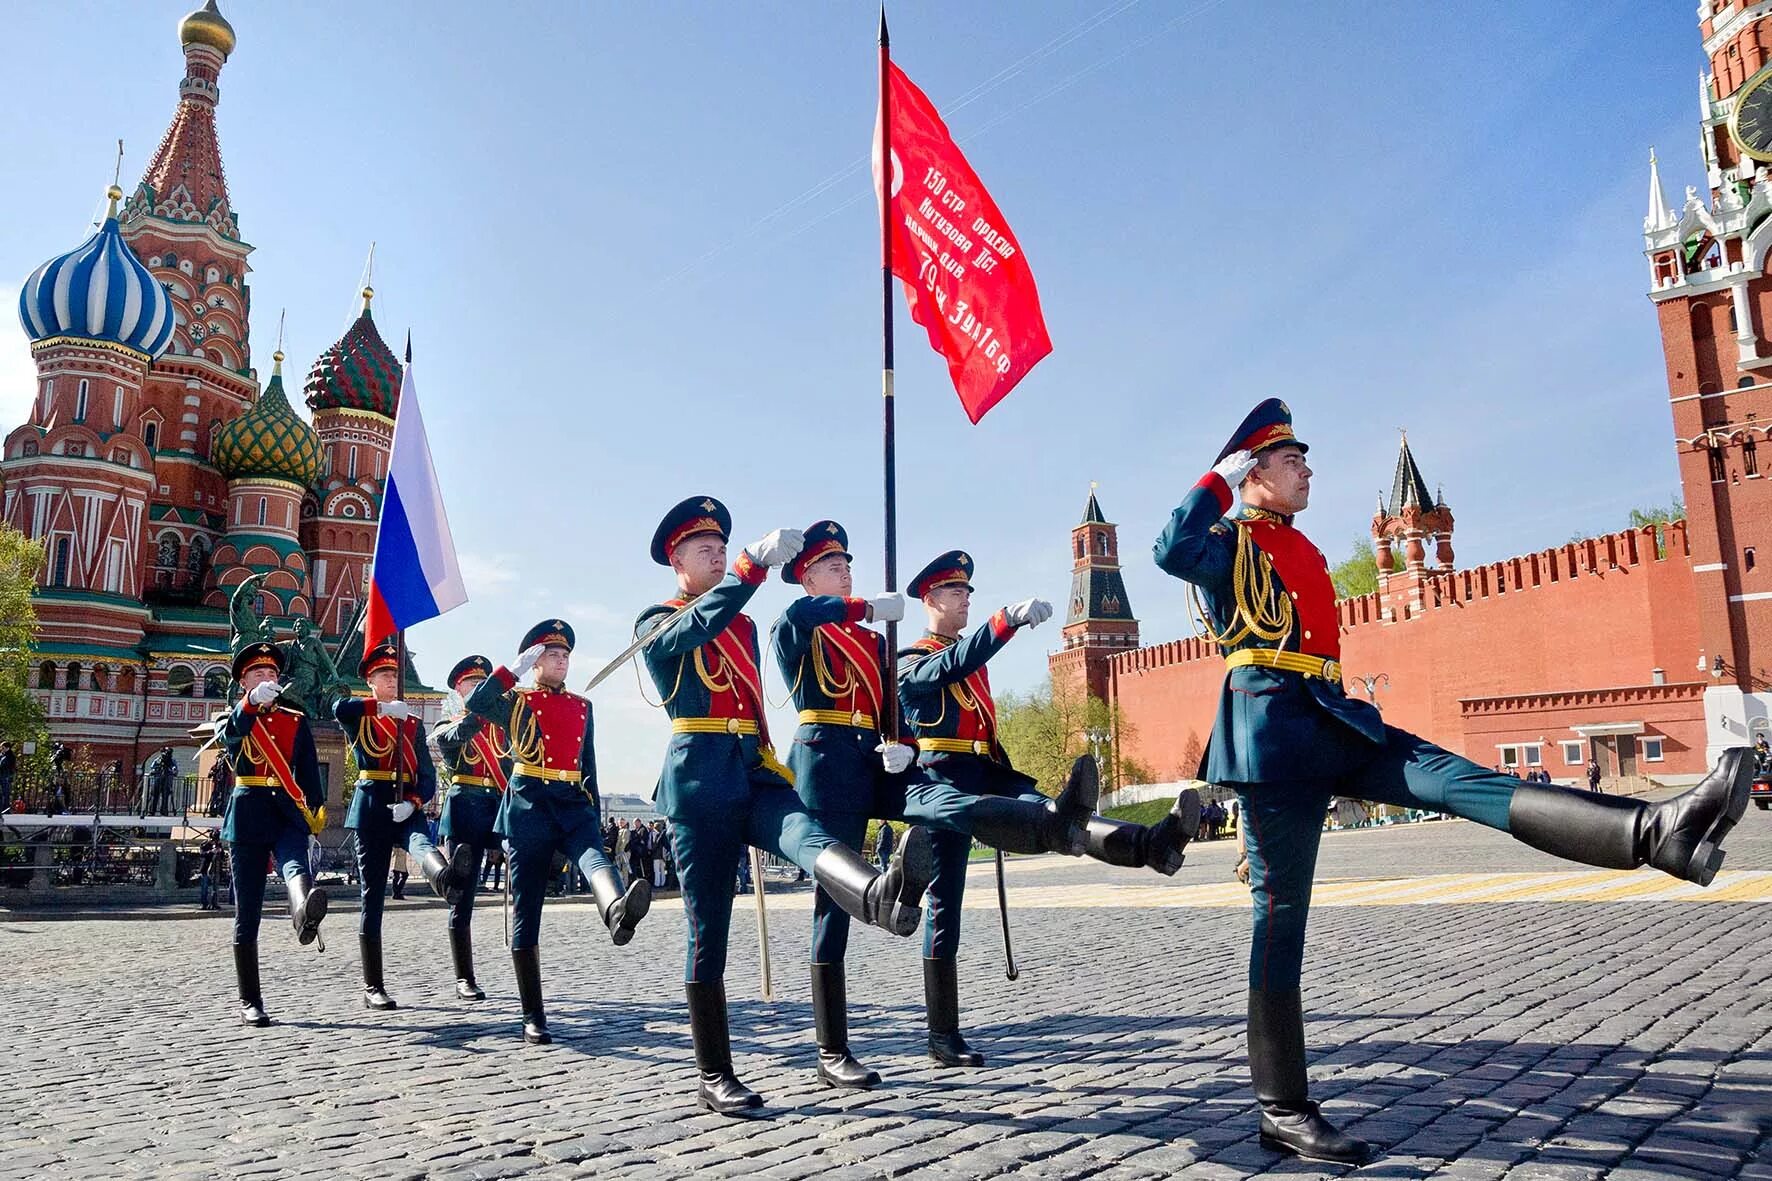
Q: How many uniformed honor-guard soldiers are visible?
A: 8